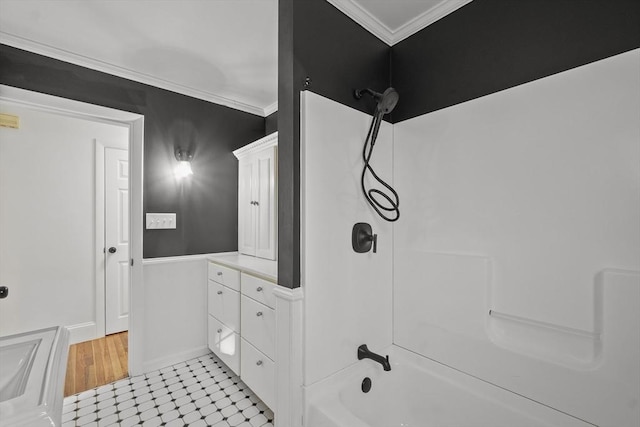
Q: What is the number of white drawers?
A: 6